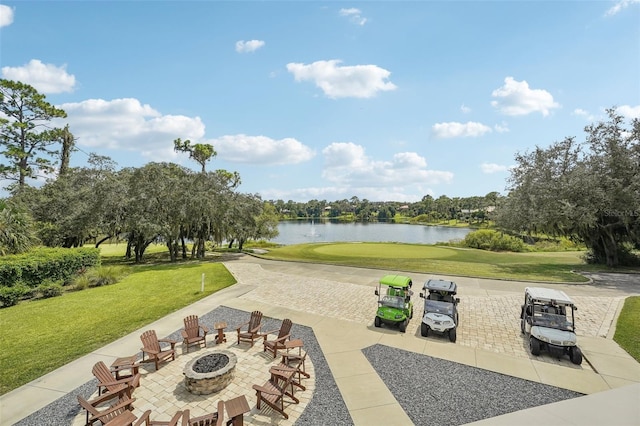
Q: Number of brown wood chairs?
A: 10